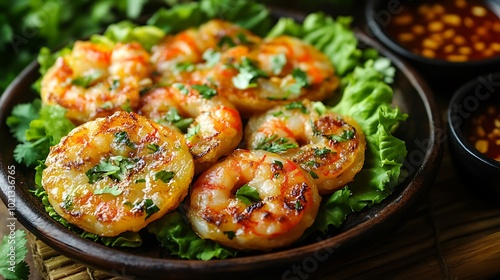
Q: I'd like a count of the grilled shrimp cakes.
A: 7